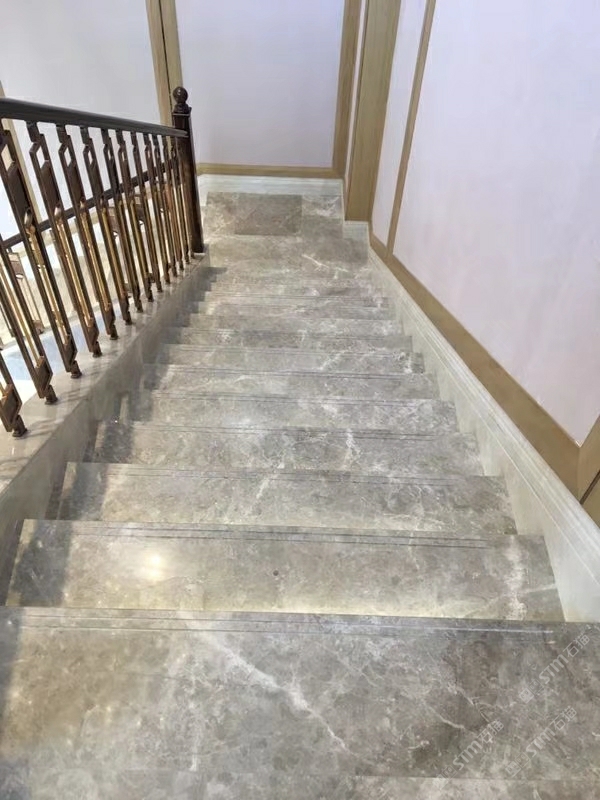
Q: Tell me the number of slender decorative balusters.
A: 14